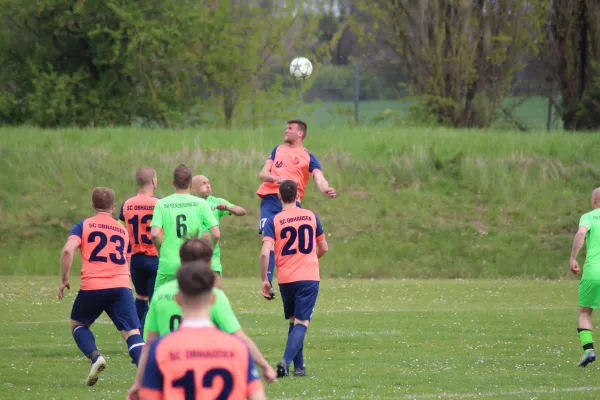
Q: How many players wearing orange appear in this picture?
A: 5